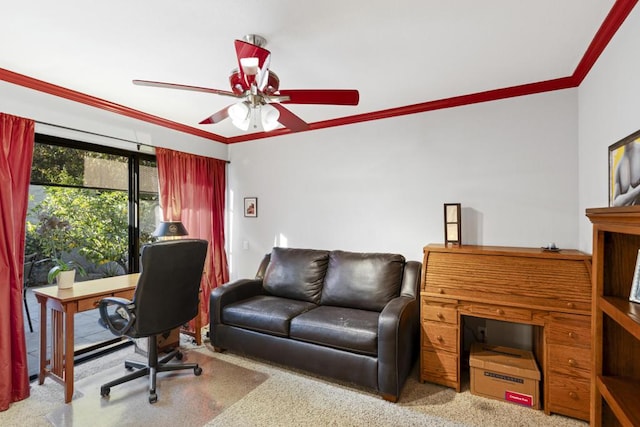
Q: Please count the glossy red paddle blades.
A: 5